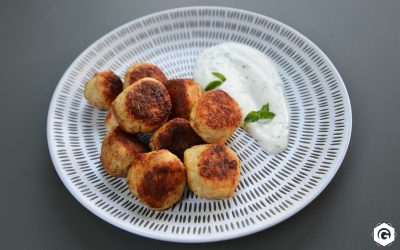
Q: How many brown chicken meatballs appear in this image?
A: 10